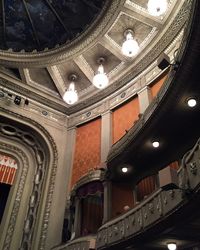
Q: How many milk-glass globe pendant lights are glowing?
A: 4